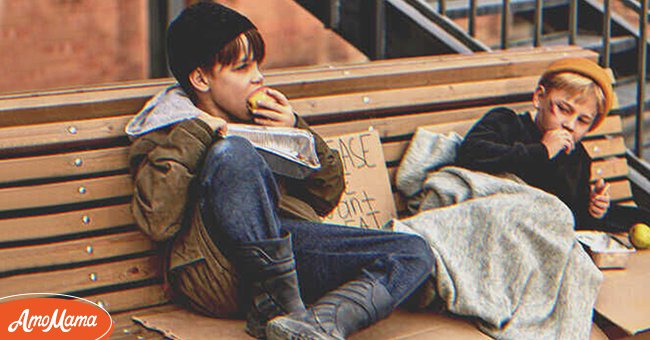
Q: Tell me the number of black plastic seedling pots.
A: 0